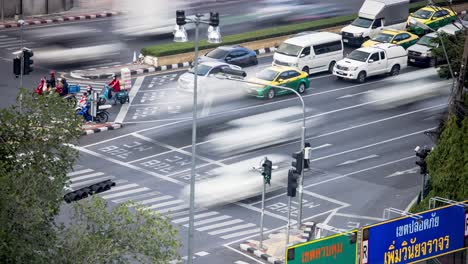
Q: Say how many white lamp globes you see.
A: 2